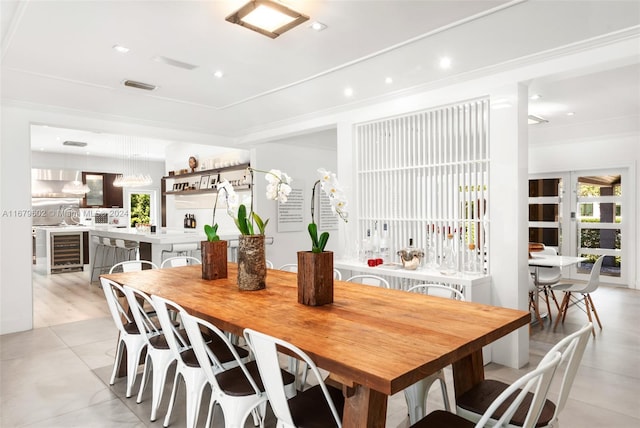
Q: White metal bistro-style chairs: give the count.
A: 14